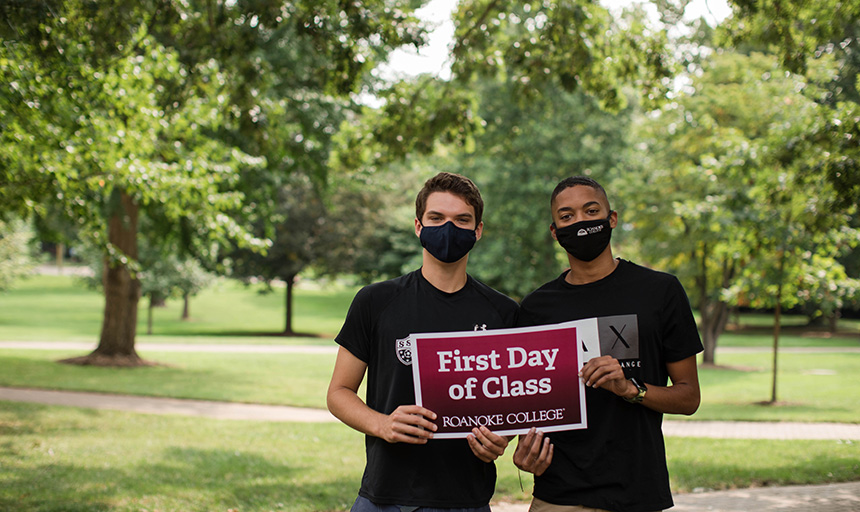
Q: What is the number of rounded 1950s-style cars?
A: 0